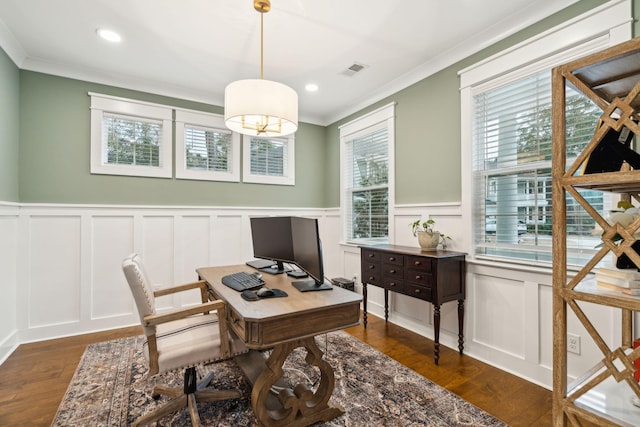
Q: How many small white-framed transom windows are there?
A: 3